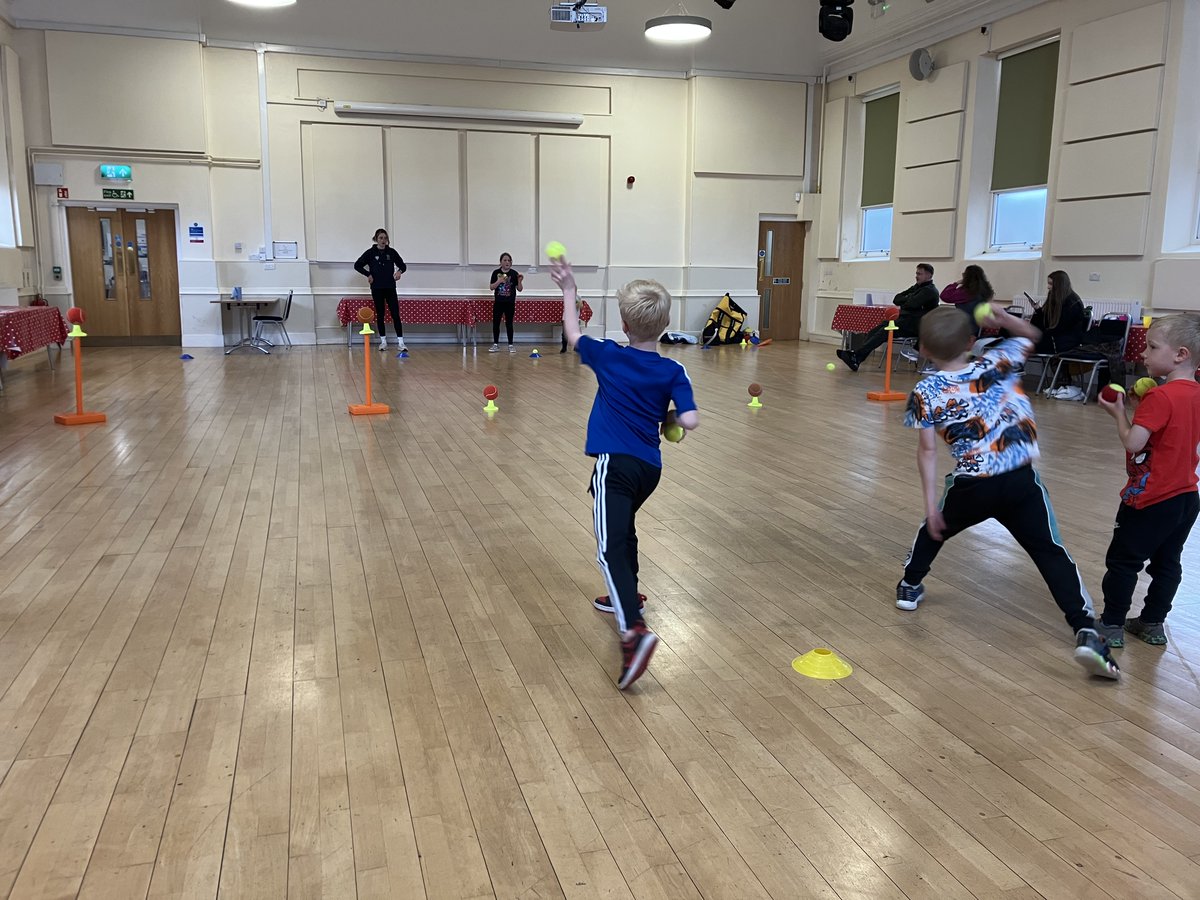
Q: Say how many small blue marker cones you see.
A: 4